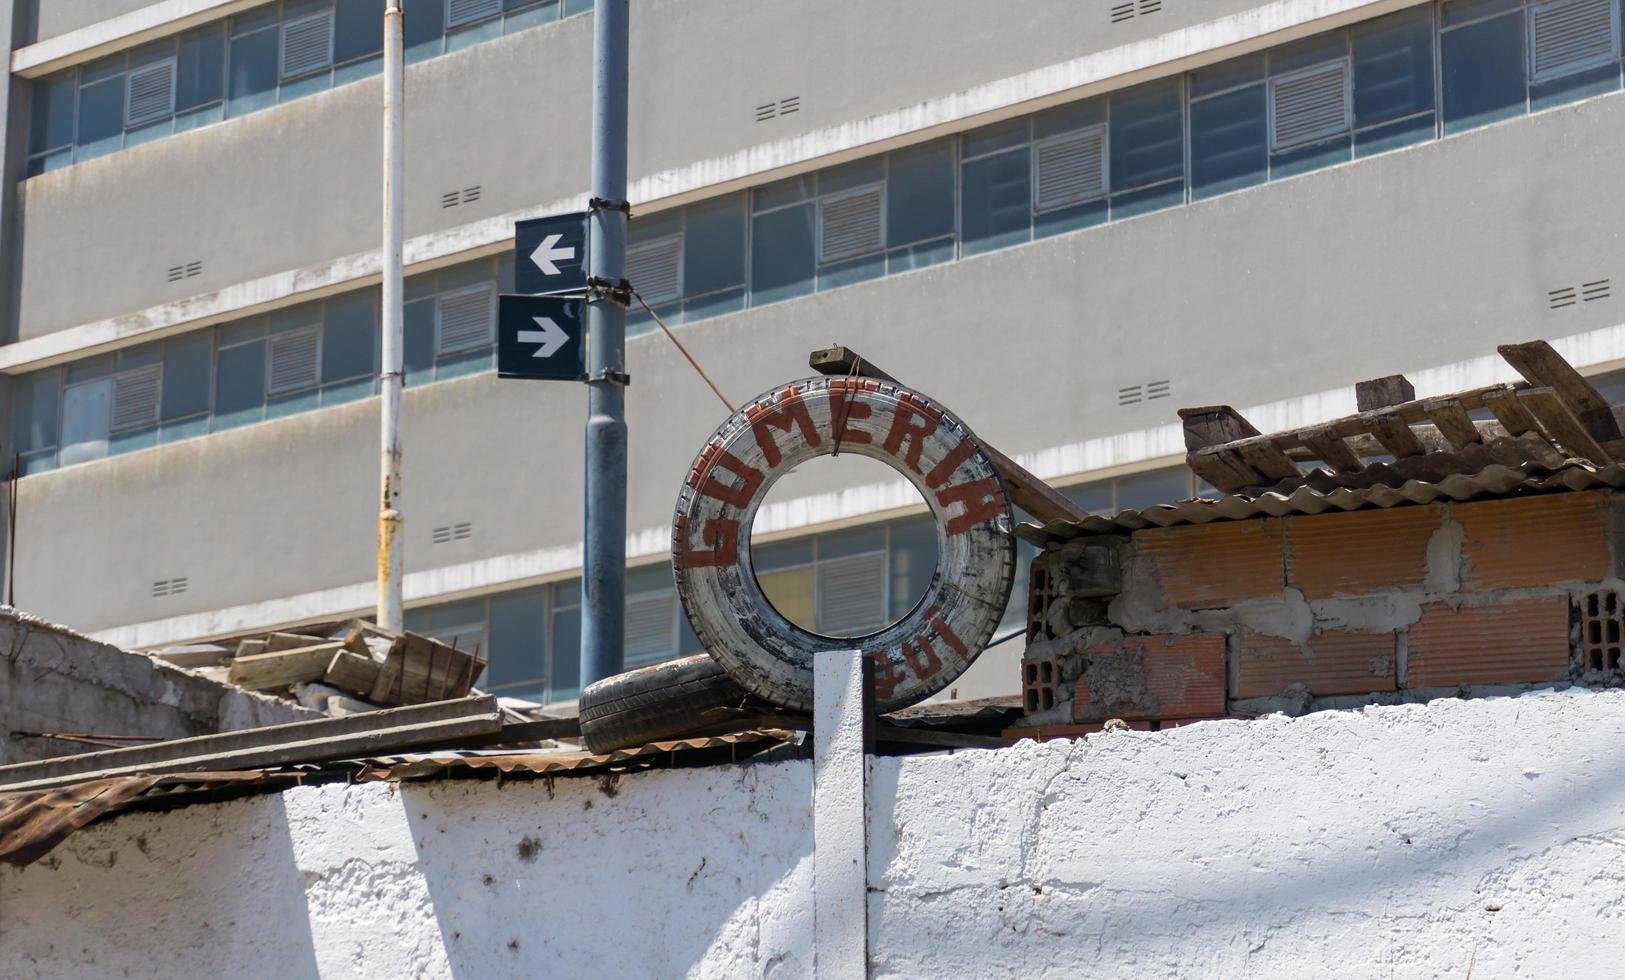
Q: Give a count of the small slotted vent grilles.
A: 8